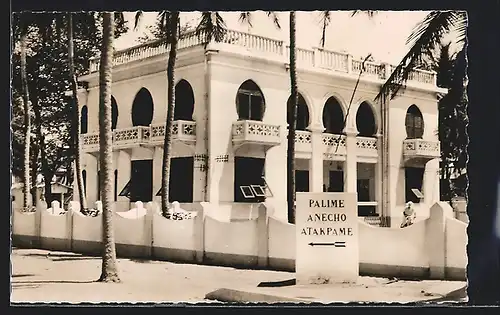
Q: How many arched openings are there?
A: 9